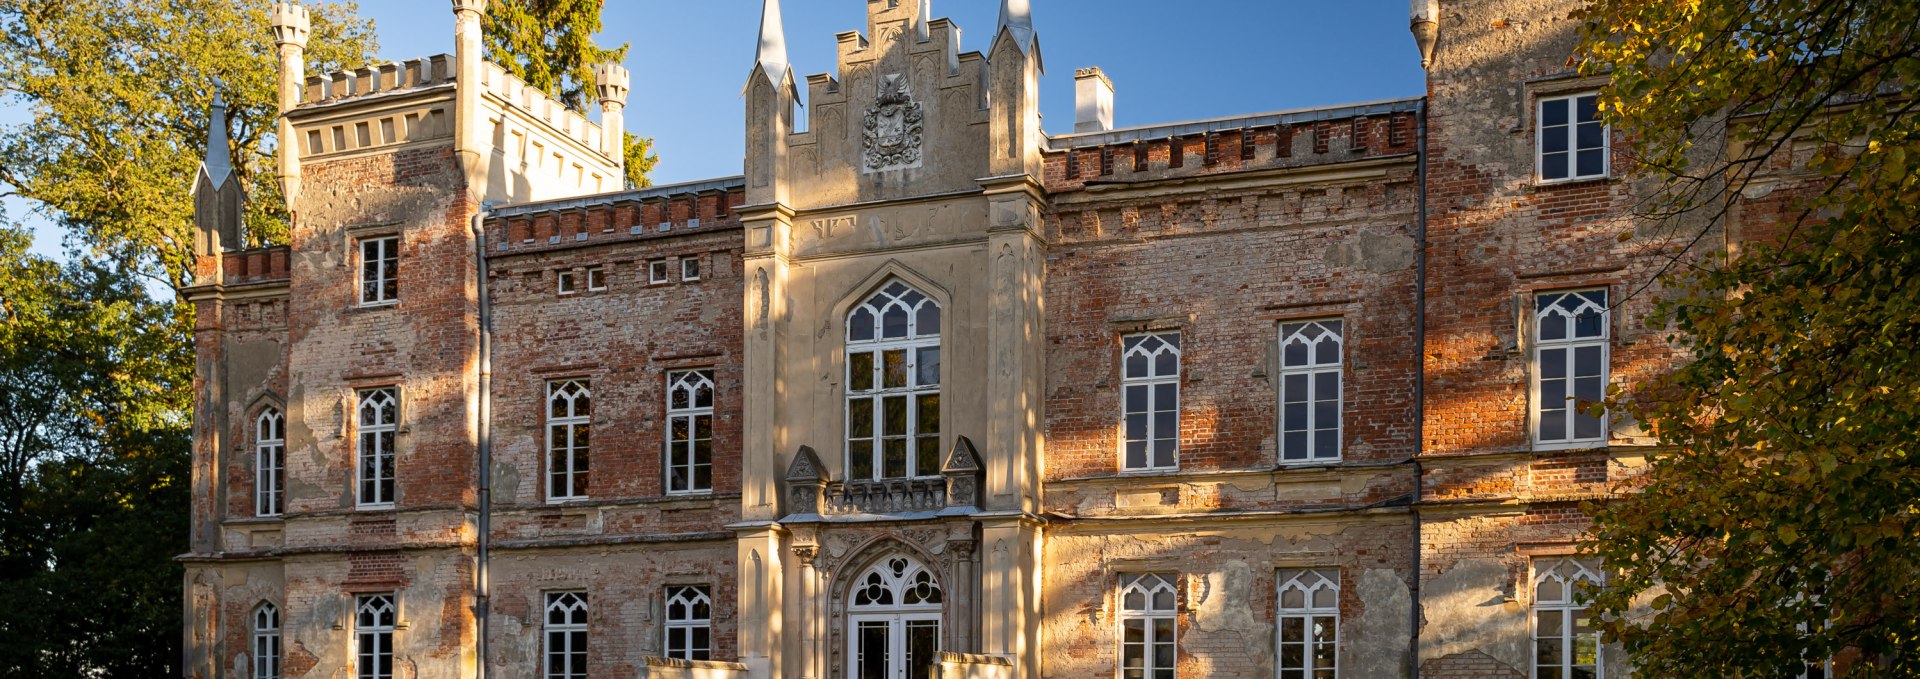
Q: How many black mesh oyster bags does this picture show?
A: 0